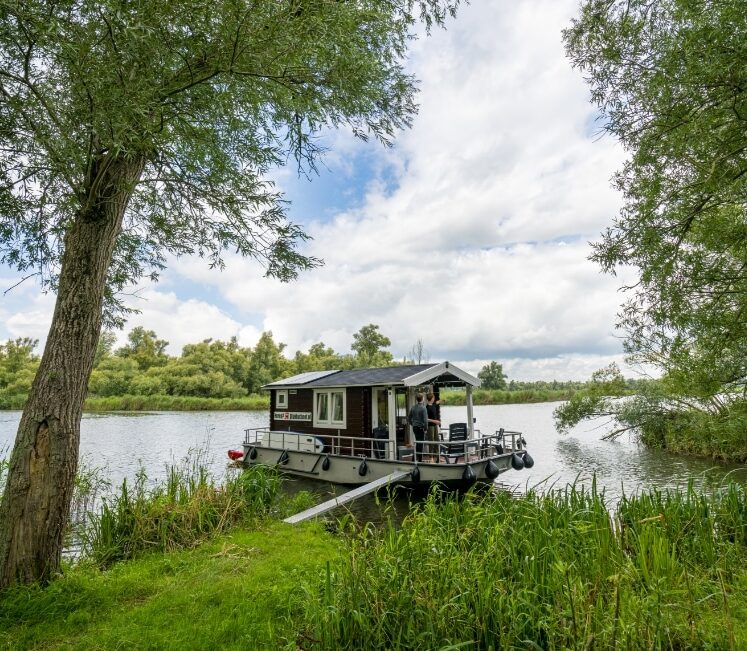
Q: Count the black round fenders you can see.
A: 9